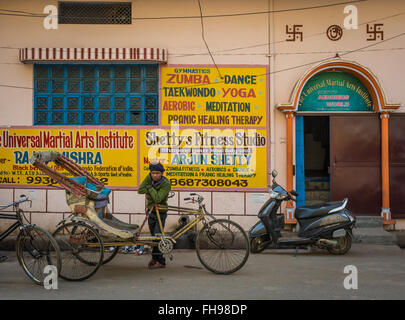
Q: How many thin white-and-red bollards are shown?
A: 0